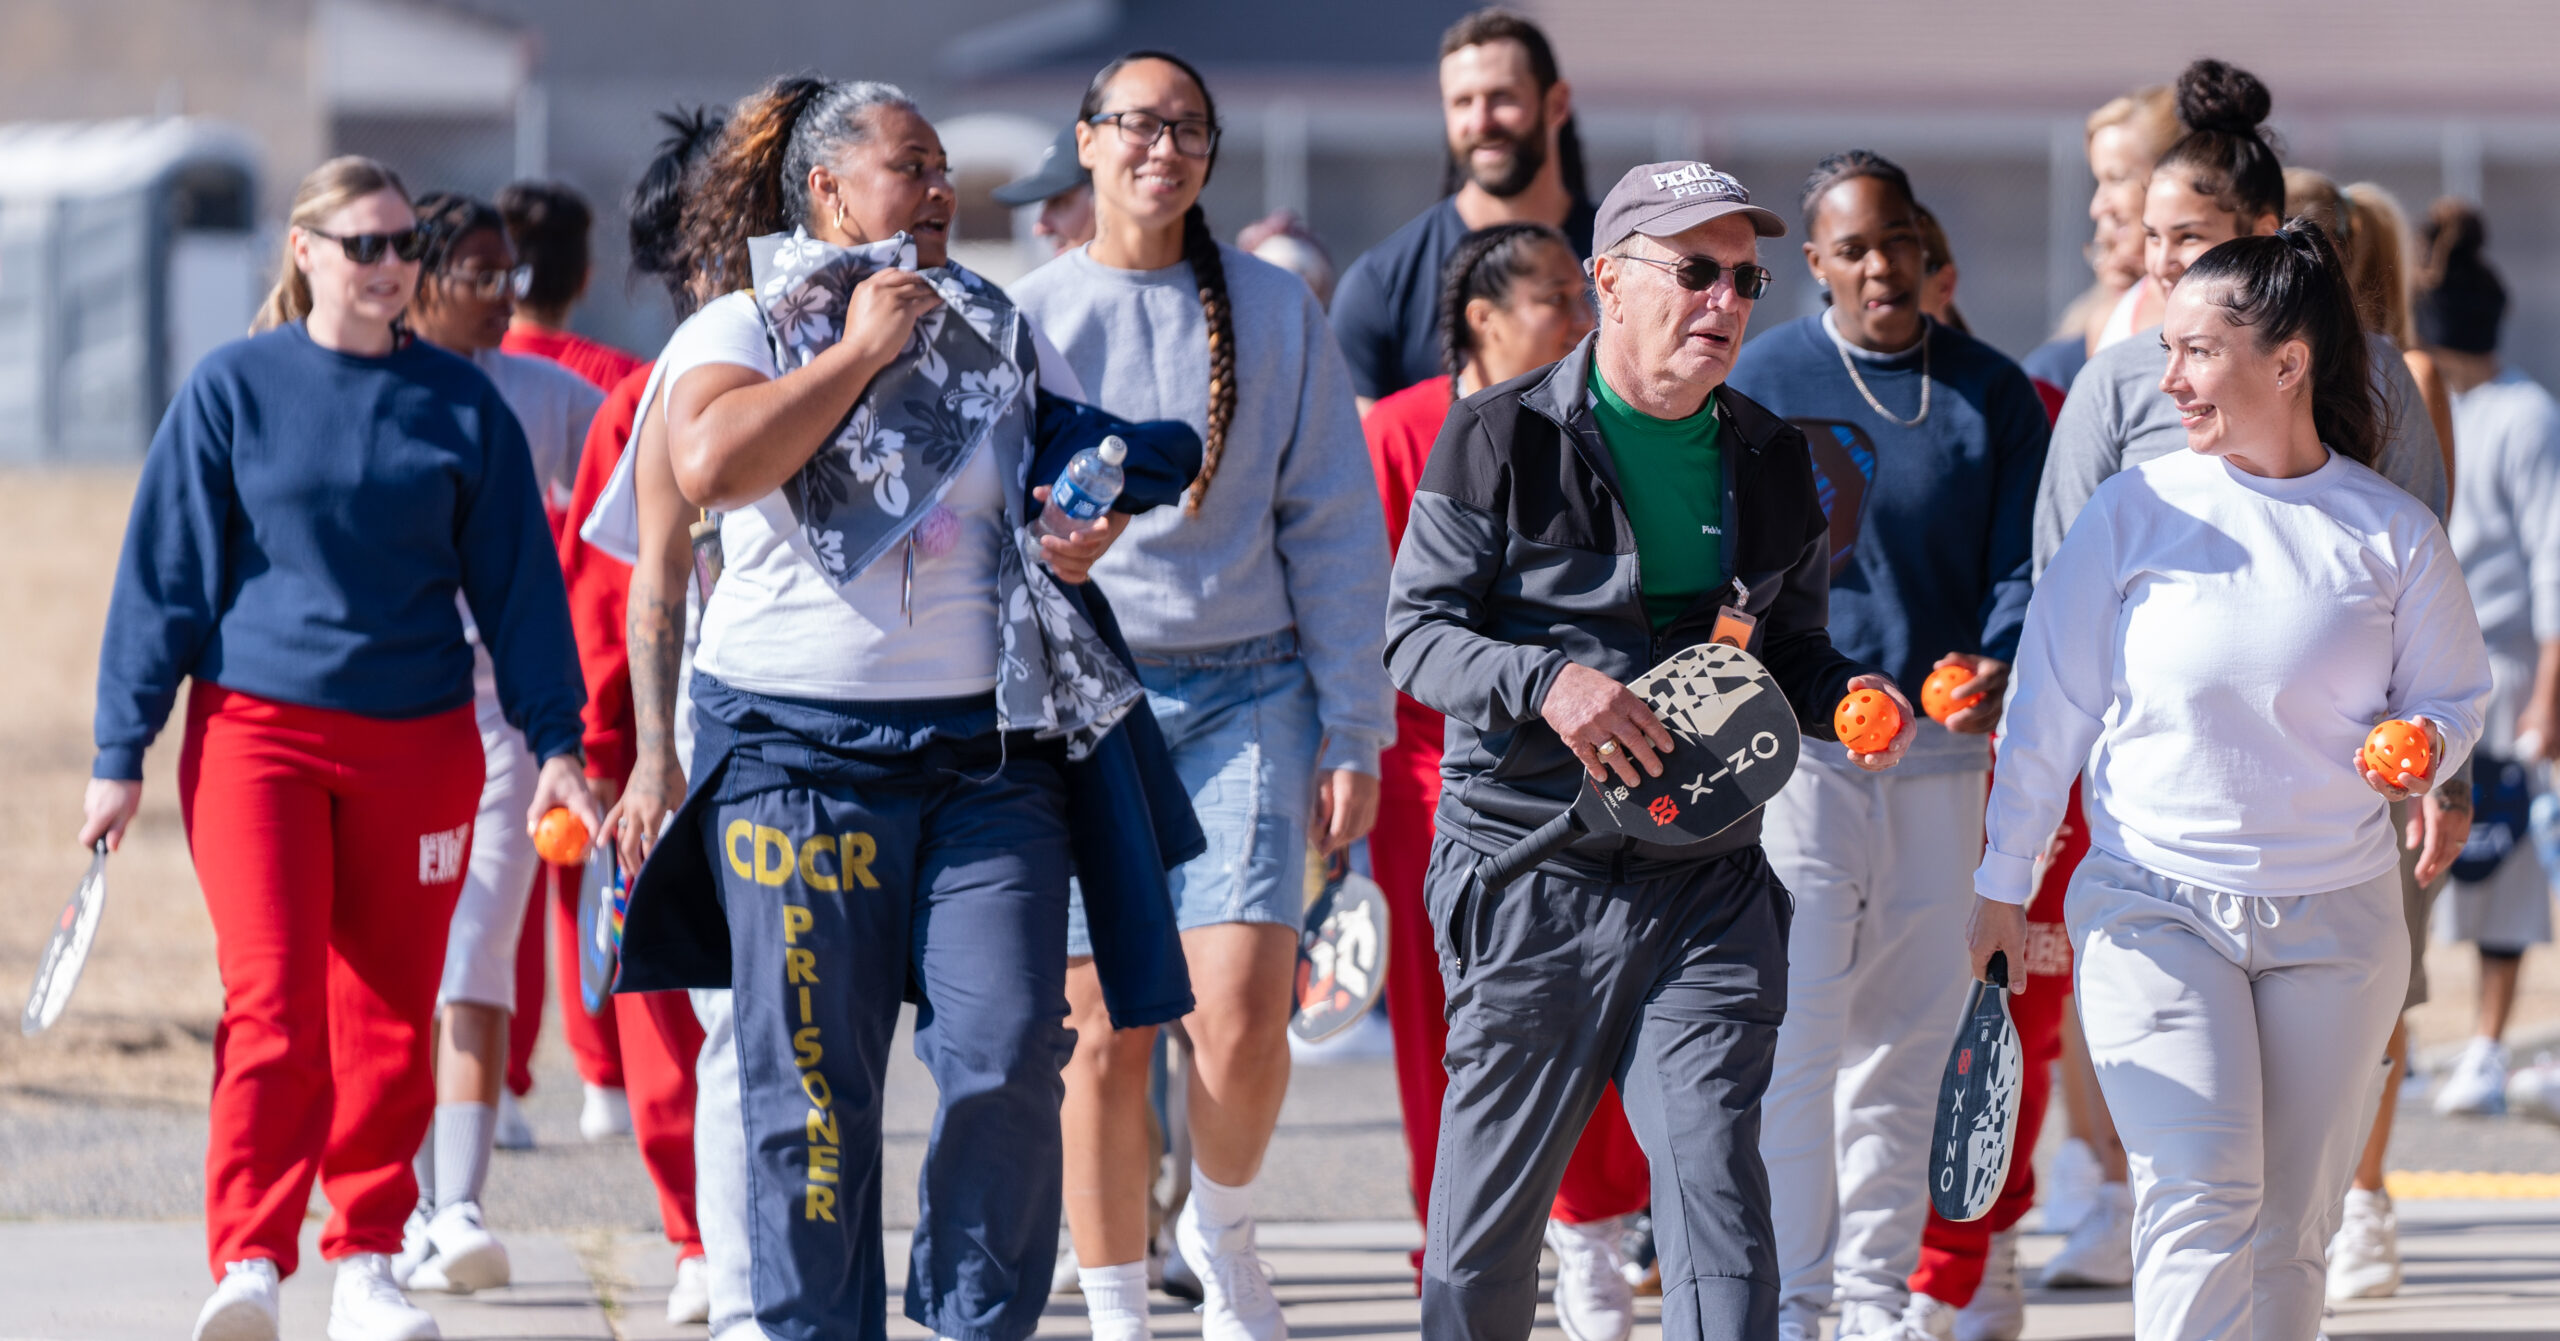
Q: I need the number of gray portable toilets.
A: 1